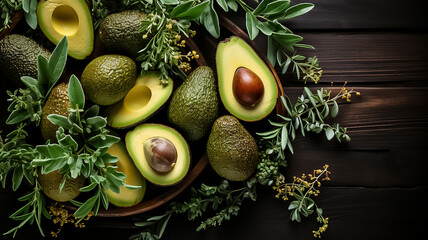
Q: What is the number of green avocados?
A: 12